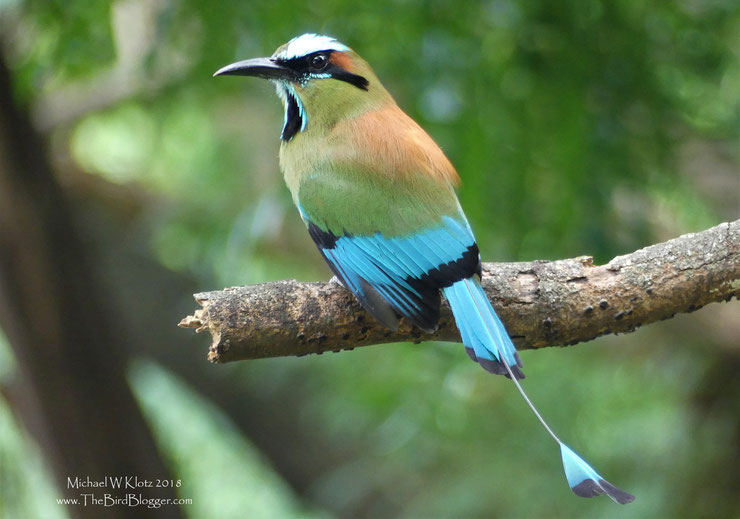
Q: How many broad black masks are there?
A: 1